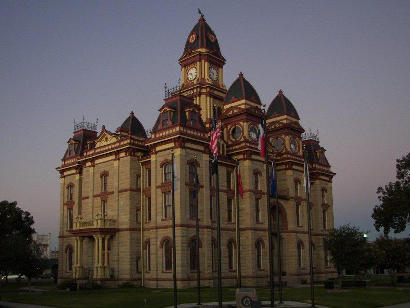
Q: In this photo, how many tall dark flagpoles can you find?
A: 7